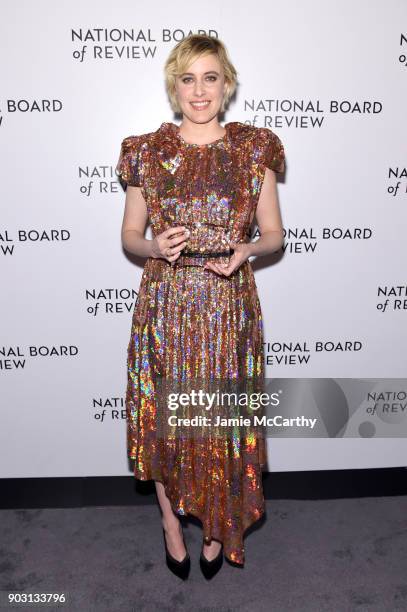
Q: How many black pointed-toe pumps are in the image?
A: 2